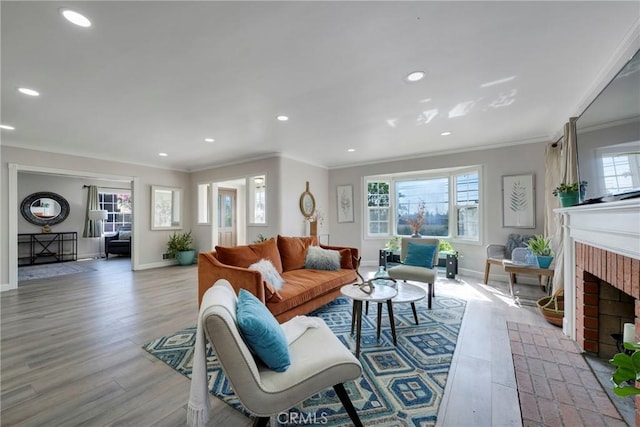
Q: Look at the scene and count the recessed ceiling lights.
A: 9